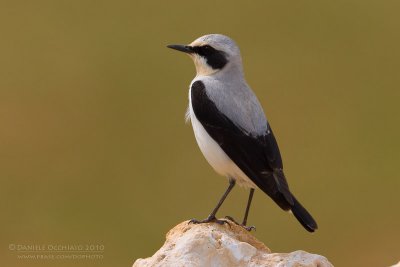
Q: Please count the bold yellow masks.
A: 0